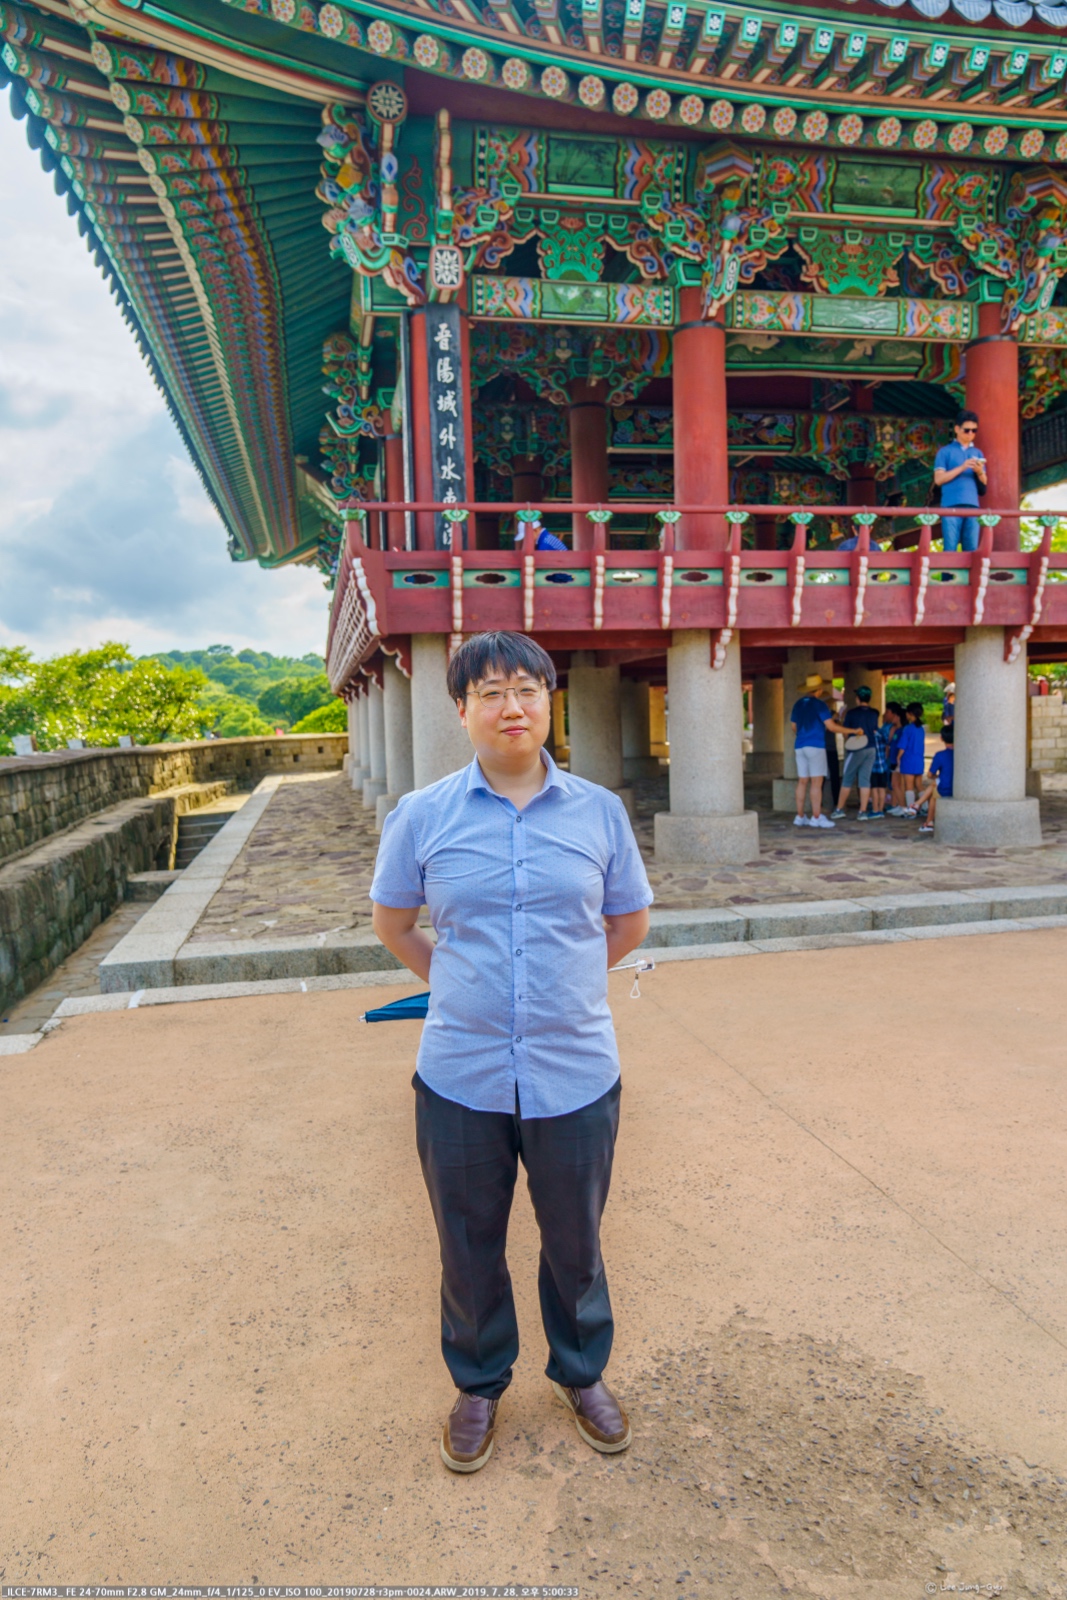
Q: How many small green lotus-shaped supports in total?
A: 11